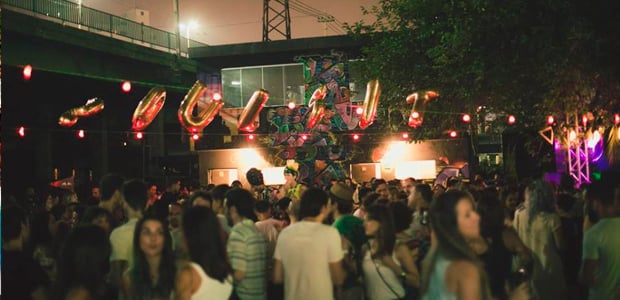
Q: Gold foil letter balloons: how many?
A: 7